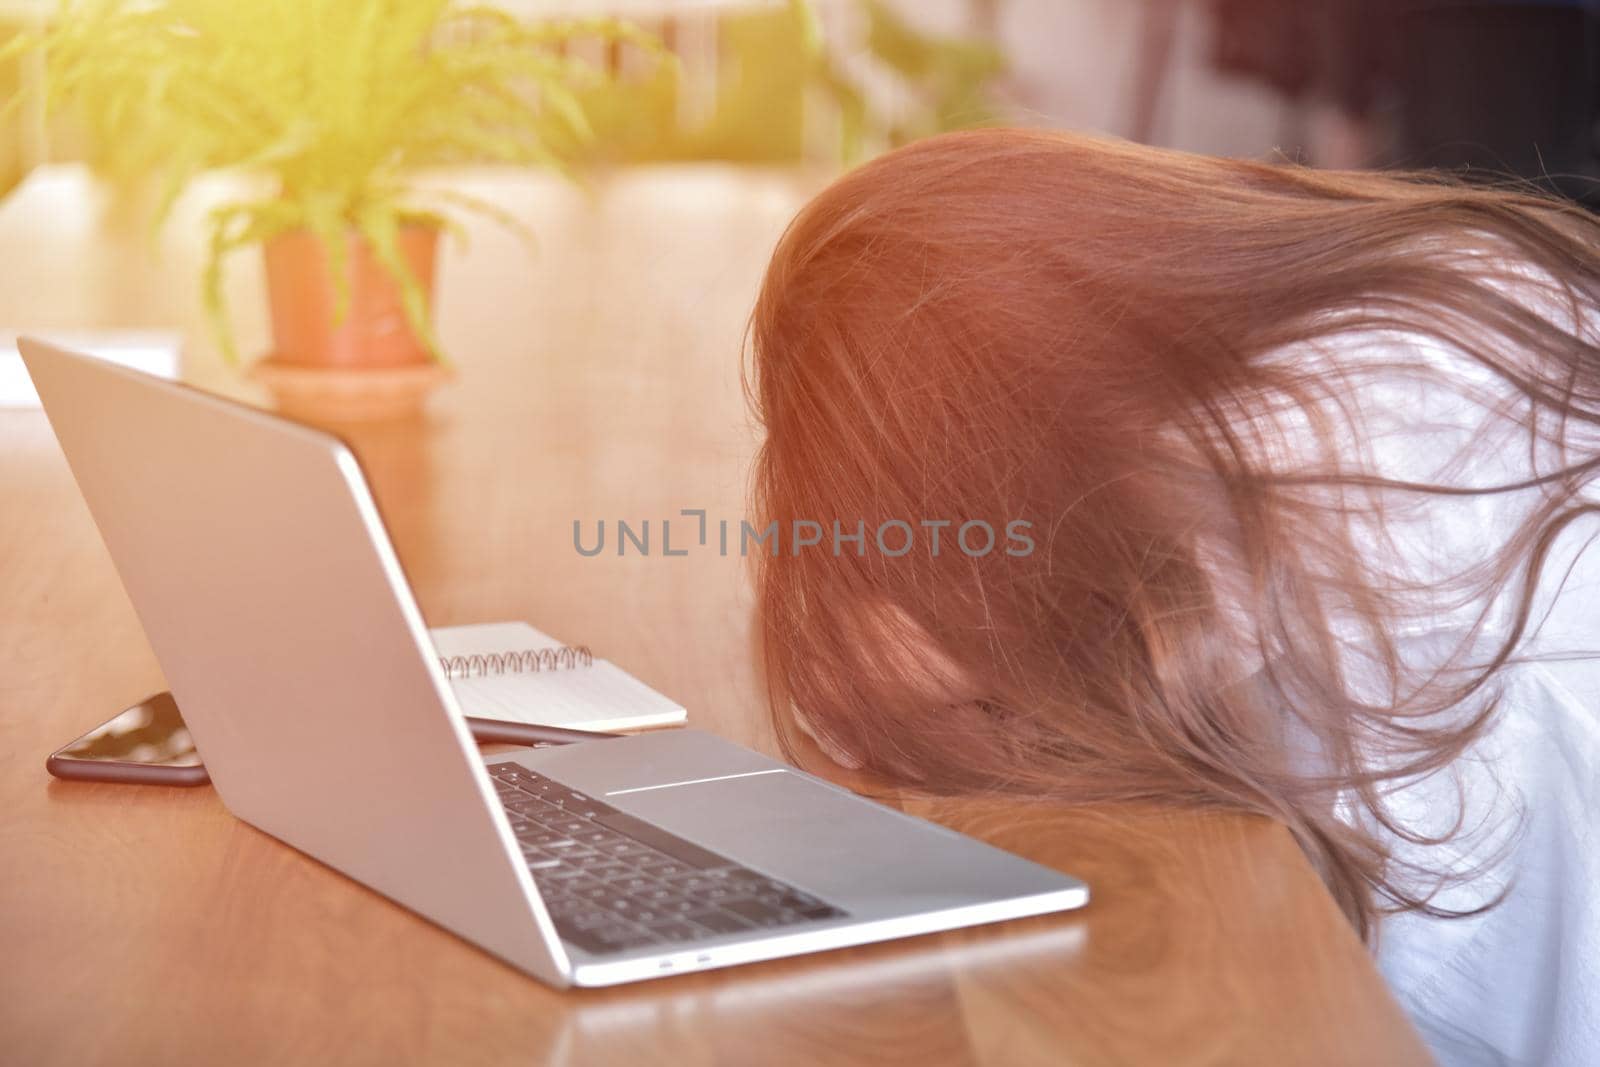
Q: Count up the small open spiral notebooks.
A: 1